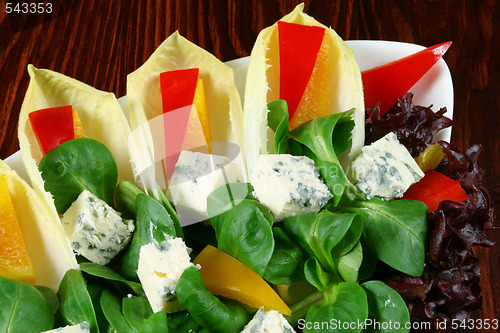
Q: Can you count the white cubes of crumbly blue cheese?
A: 7